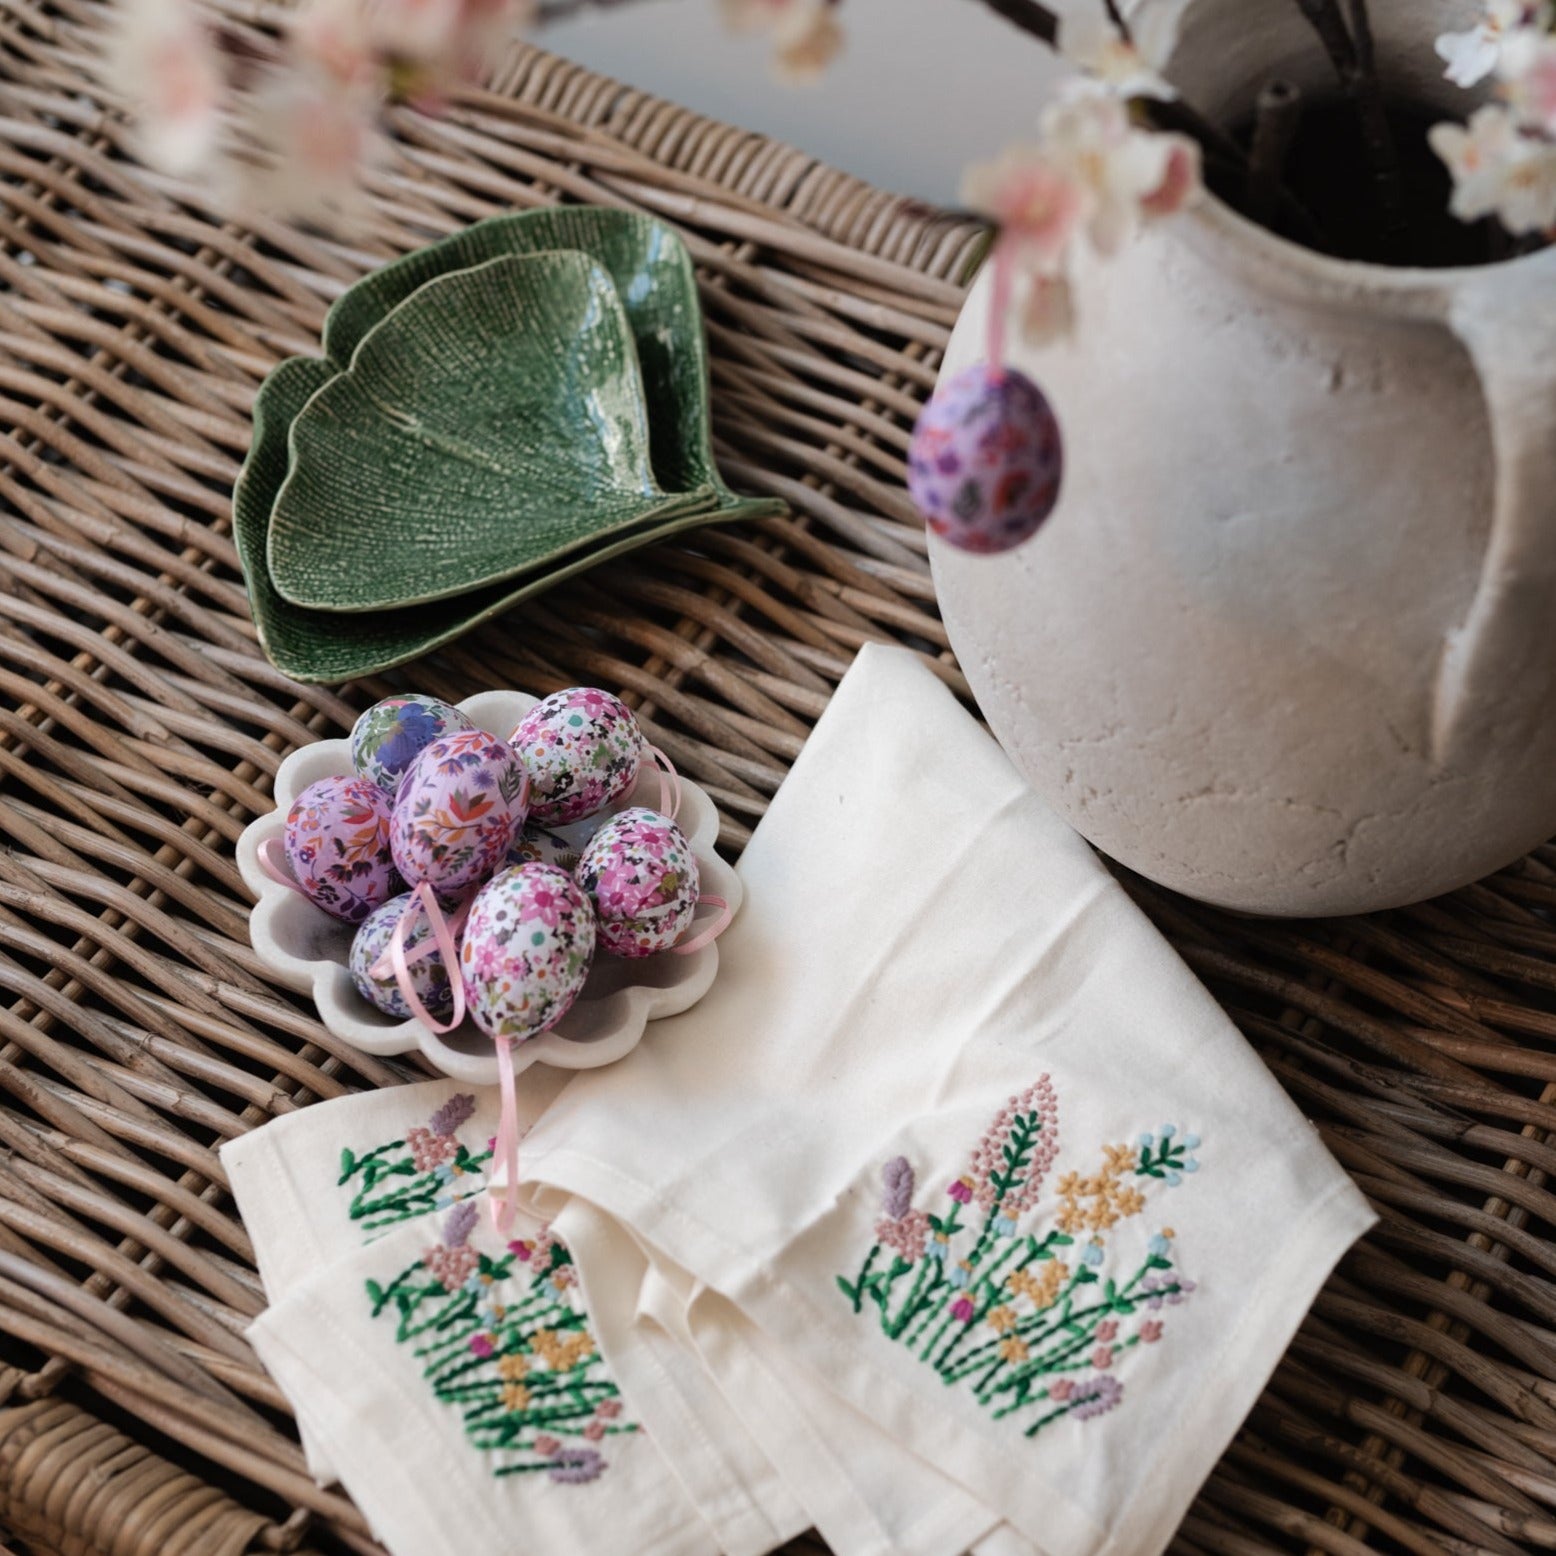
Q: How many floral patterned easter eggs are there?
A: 9